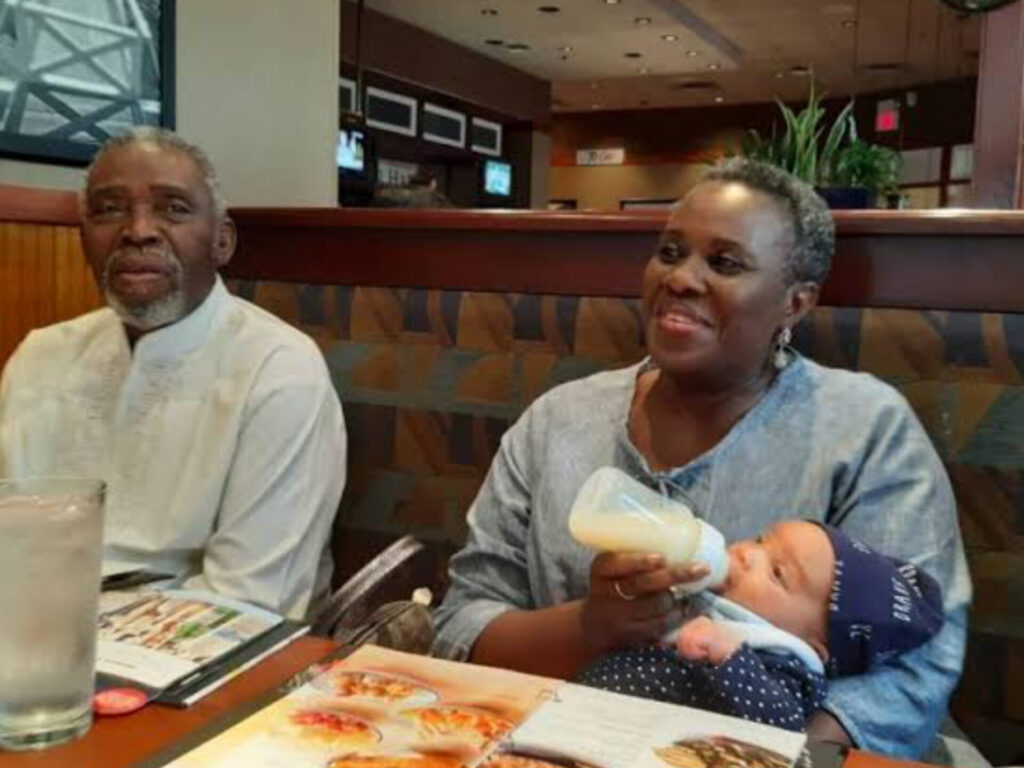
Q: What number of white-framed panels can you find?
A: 4